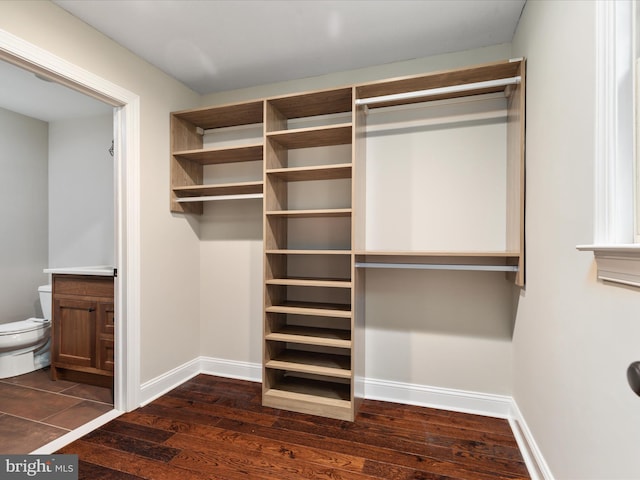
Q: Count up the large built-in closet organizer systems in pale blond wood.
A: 1